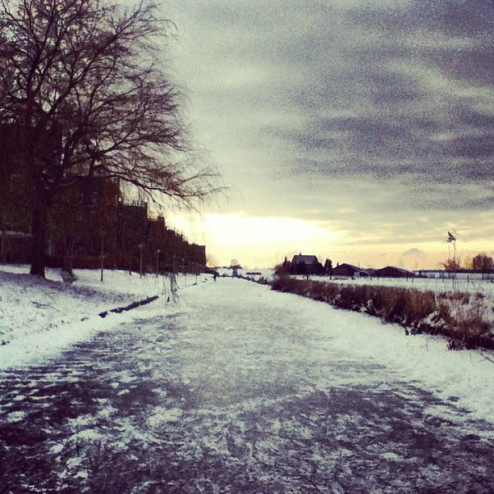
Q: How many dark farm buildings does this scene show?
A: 3